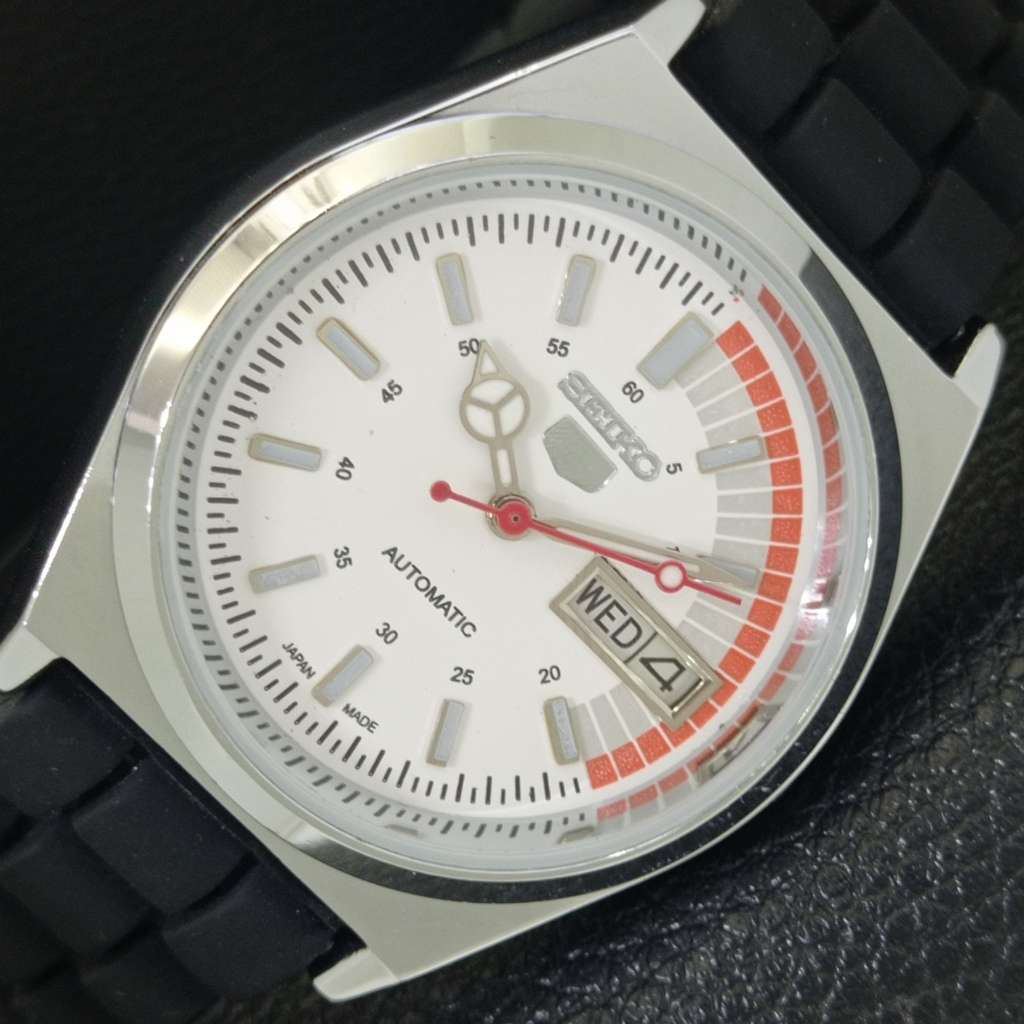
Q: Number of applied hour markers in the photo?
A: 11